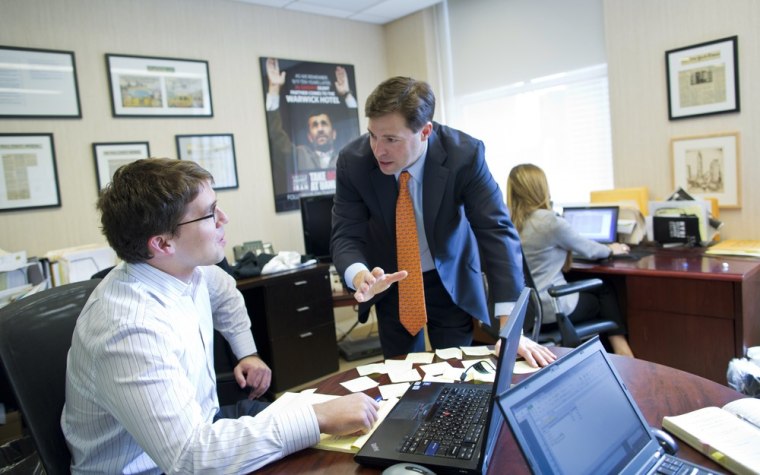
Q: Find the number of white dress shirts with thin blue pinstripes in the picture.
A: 1